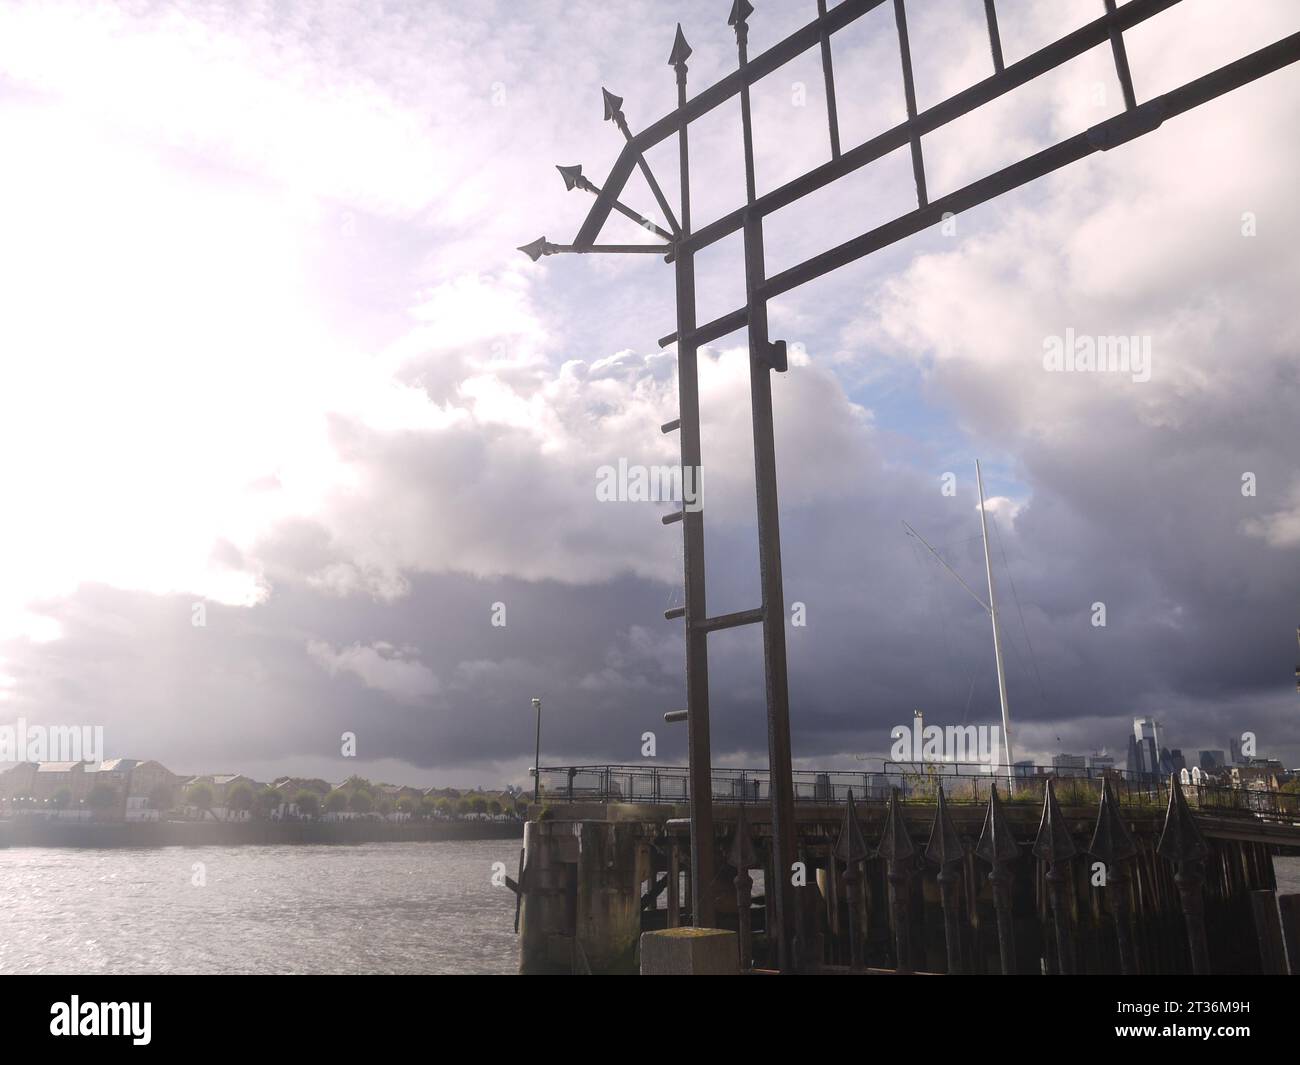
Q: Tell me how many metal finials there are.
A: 13